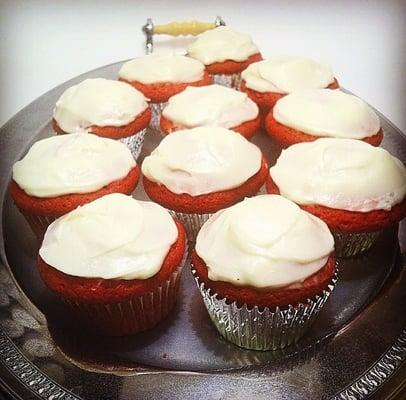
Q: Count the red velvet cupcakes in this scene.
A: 11